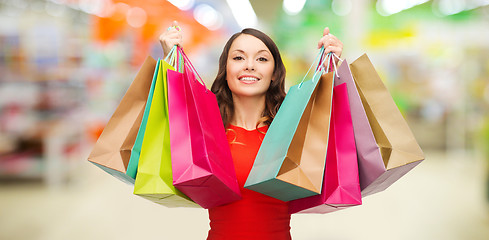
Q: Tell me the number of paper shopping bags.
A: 6